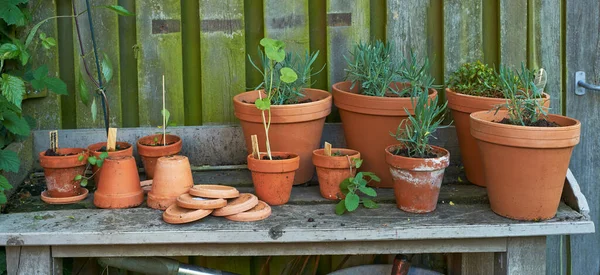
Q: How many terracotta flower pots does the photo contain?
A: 12